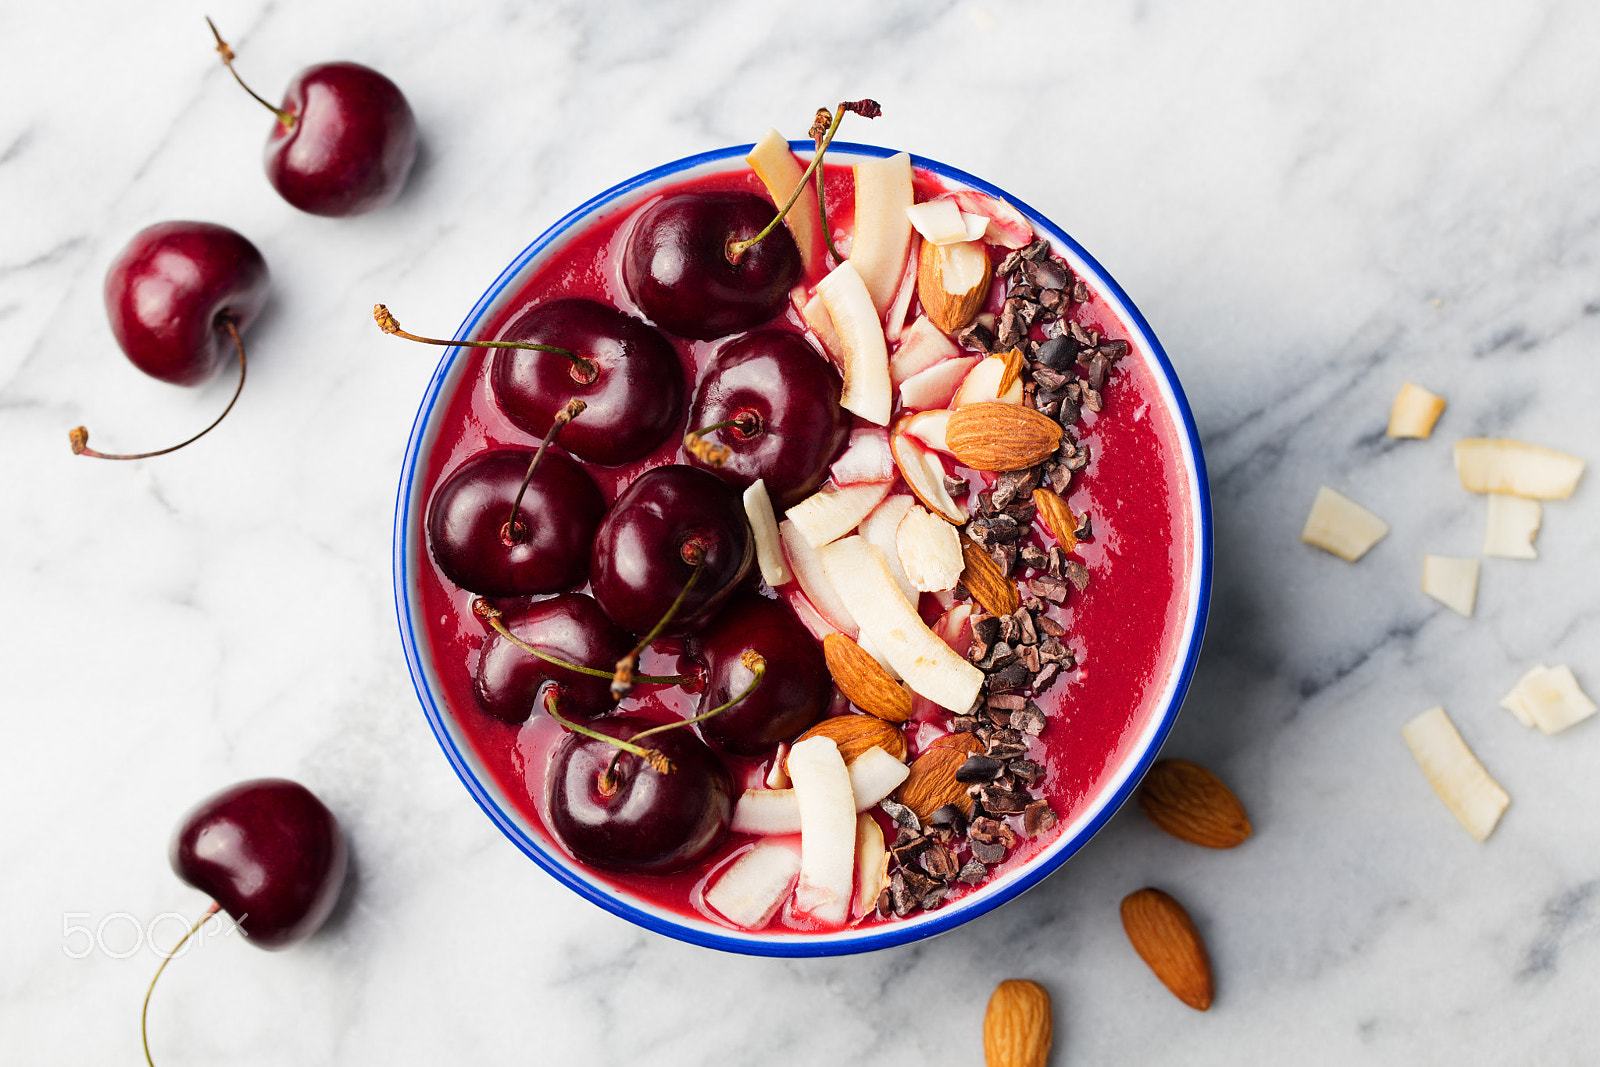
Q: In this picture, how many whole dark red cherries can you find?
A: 11